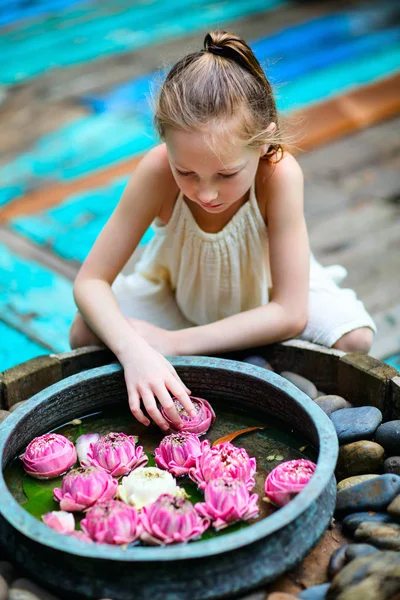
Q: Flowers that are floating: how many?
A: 11